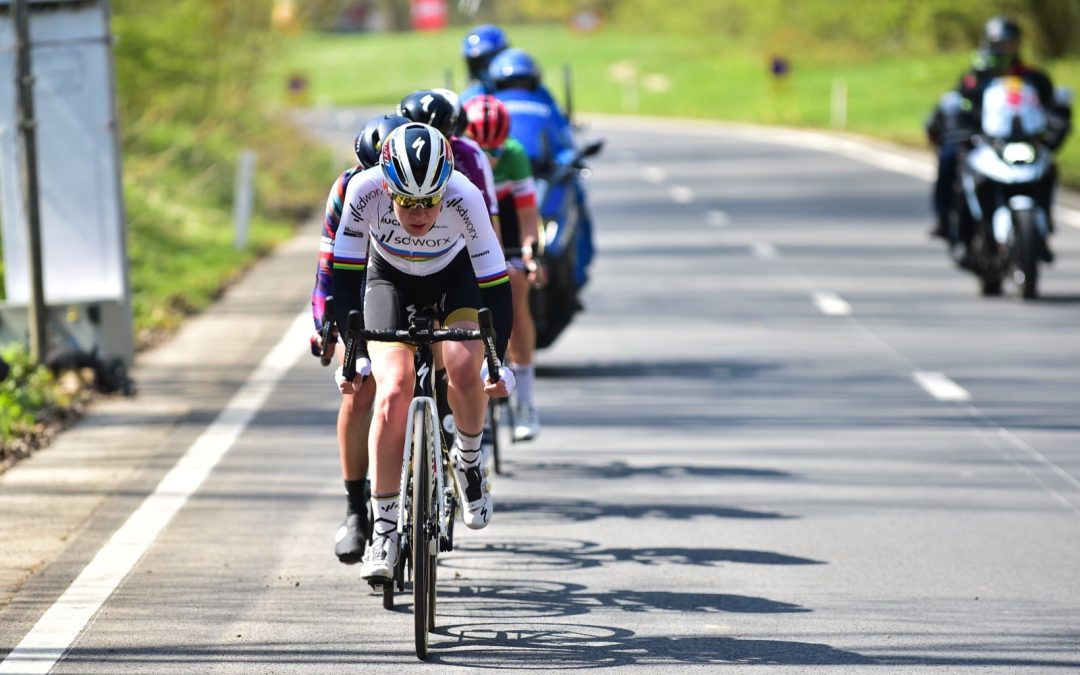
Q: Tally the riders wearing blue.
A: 2